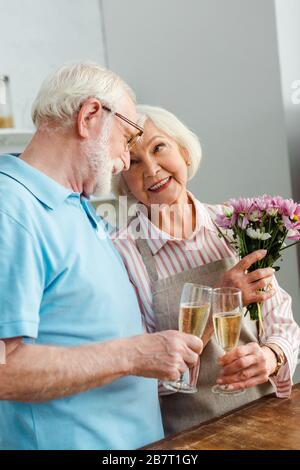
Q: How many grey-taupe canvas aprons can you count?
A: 1